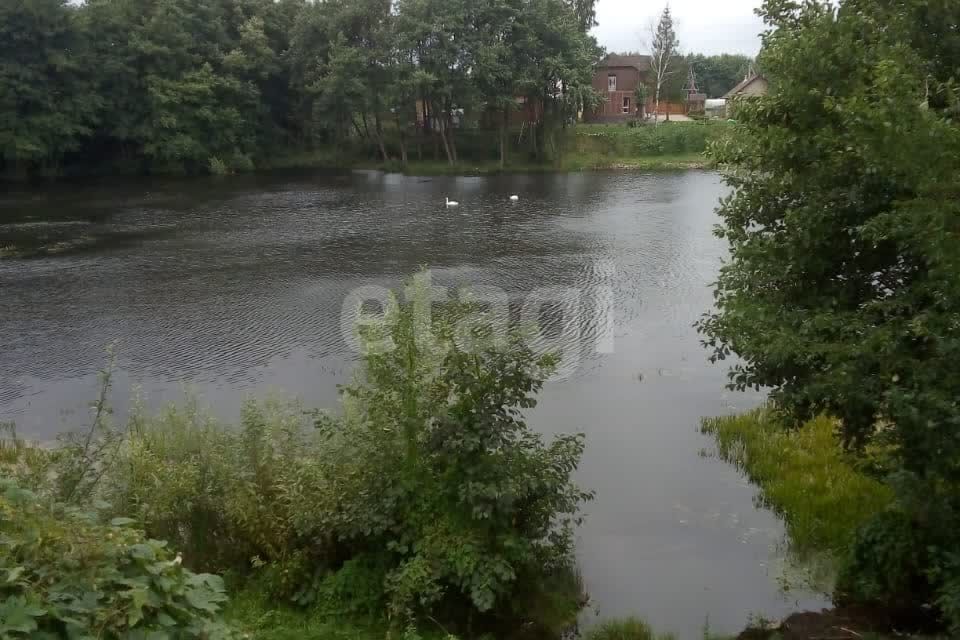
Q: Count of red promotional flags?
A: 0